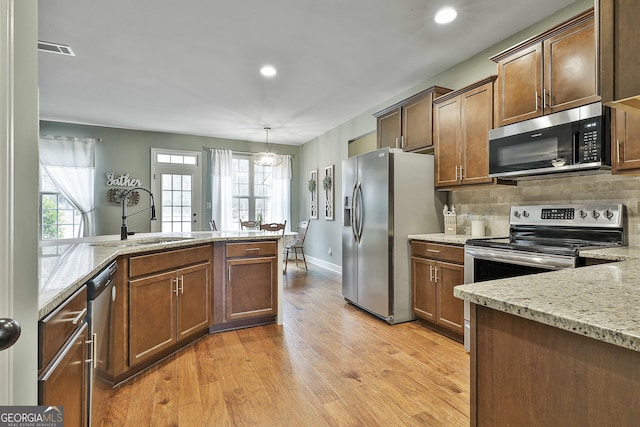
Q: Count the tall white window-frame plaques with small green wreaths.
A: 2